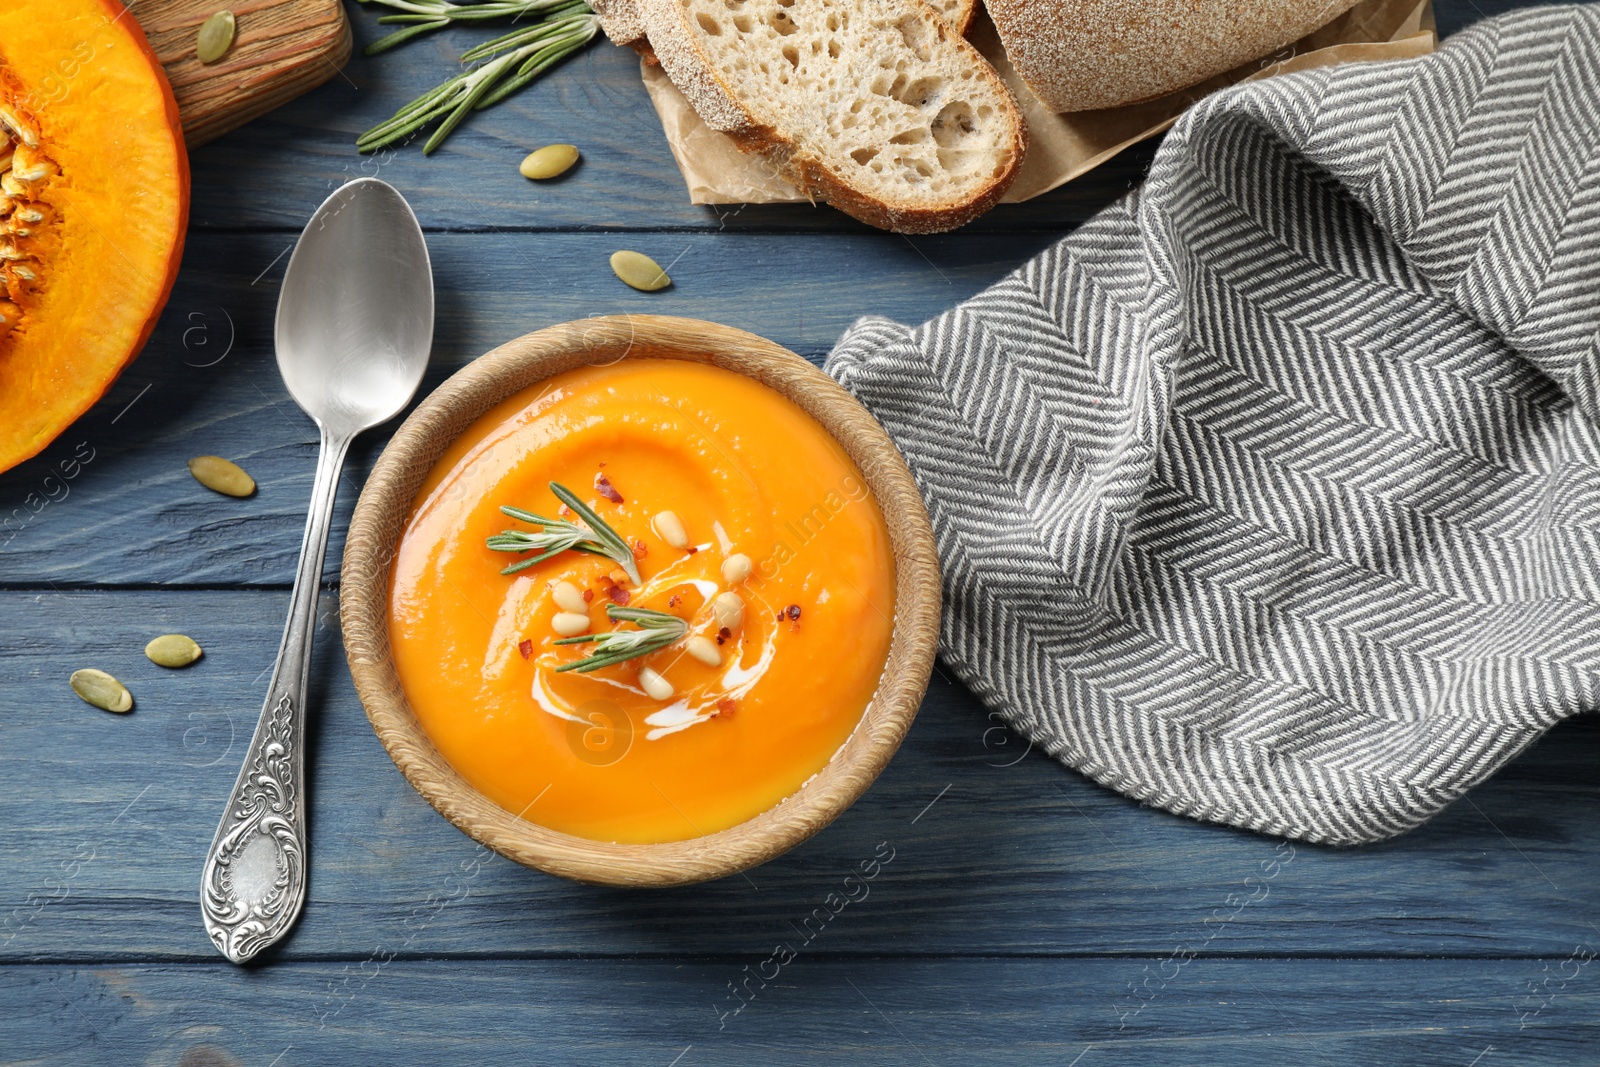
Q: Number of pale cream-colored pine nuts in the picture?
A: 7